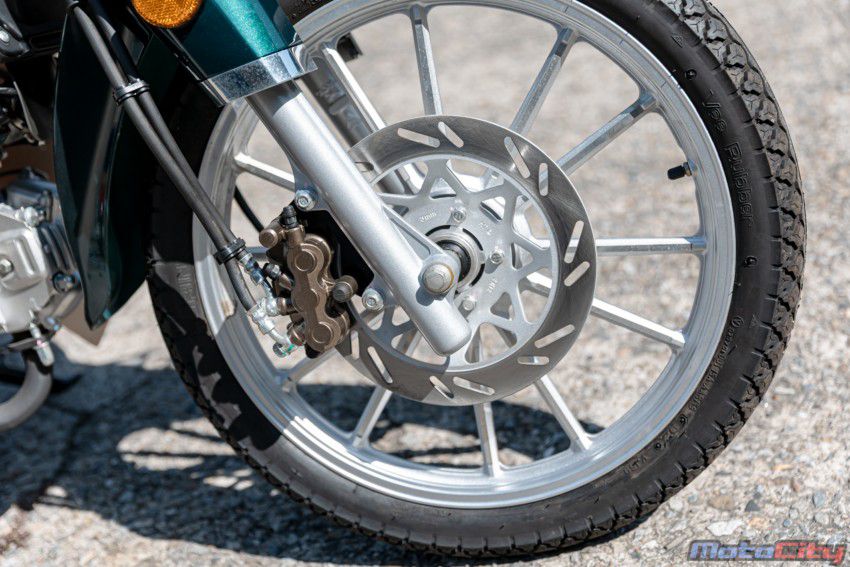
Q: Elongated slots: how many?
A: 13